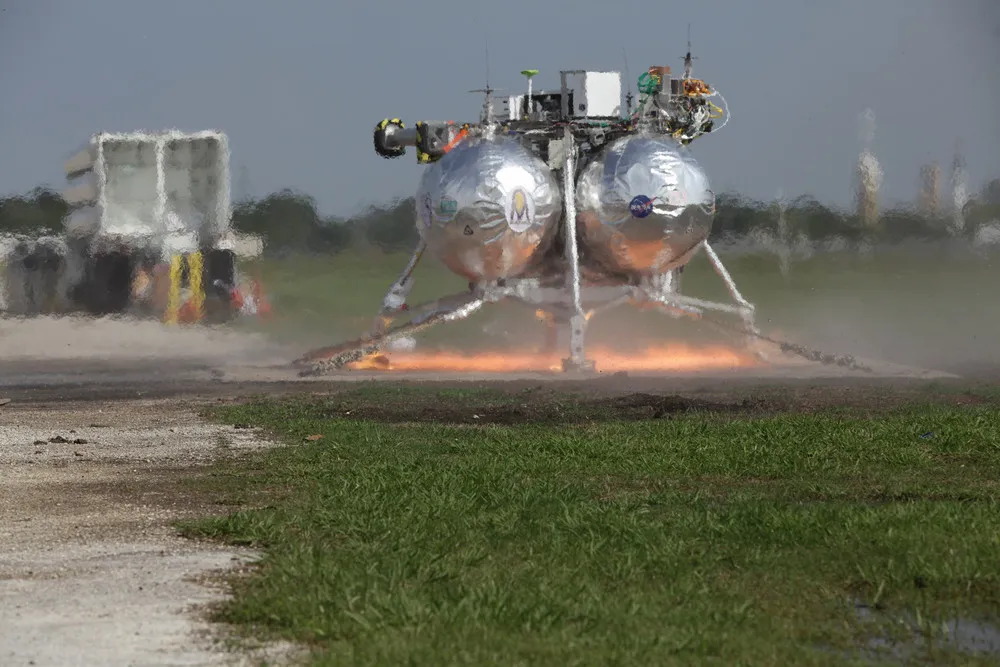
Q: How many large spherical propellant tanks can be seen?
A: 2